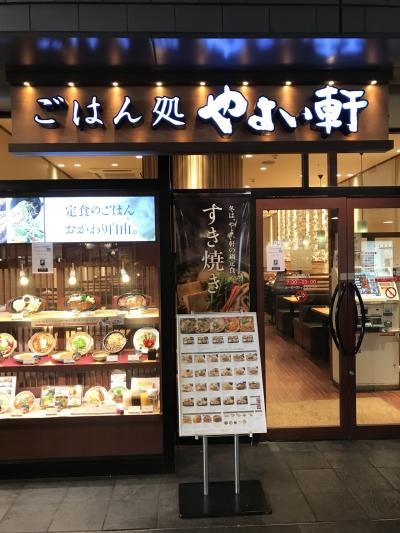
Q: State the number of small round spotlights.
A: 9